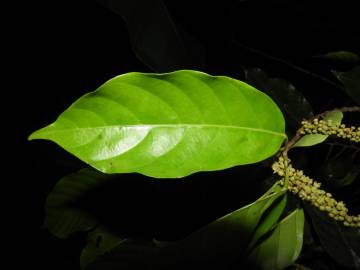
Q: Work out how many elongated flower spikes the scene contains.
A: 2